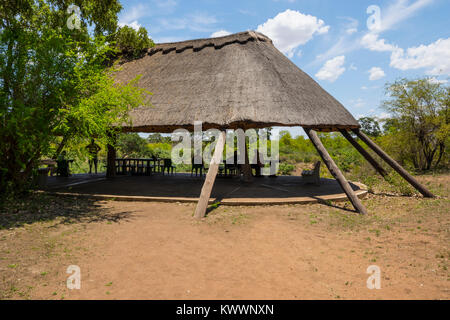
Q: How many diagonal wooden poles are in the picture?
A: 4